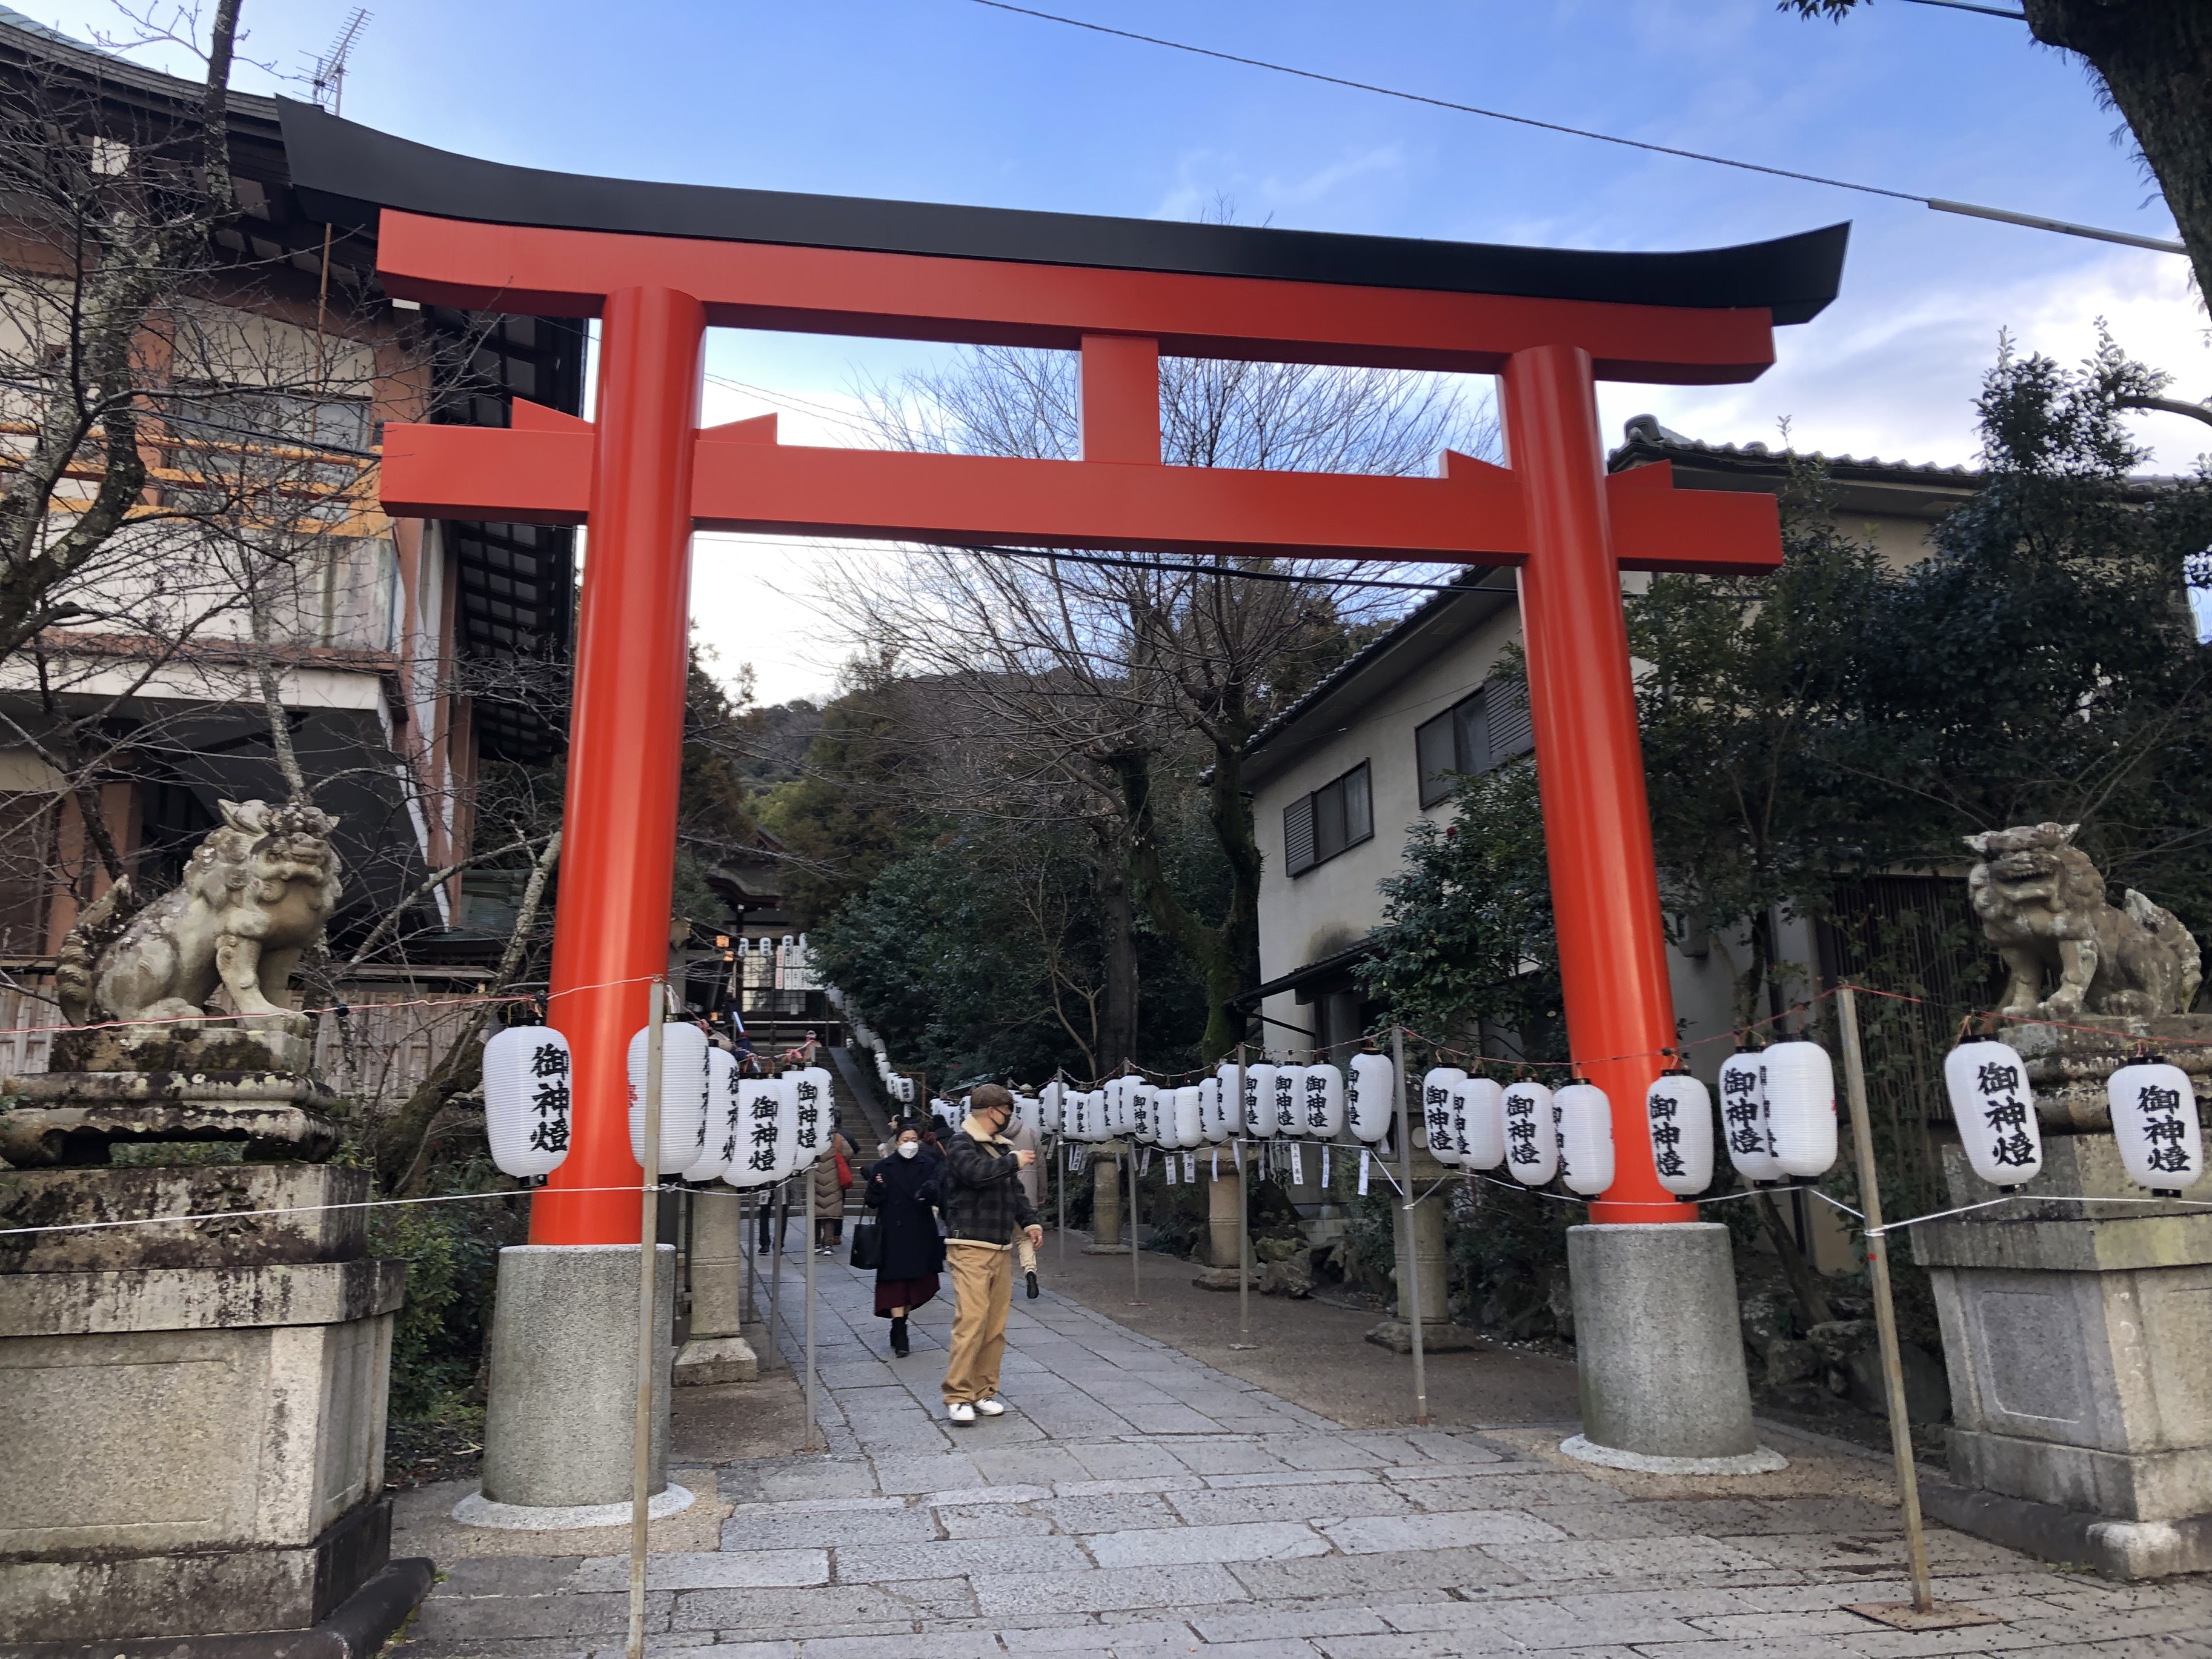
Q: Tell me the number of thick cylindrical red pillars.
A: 2